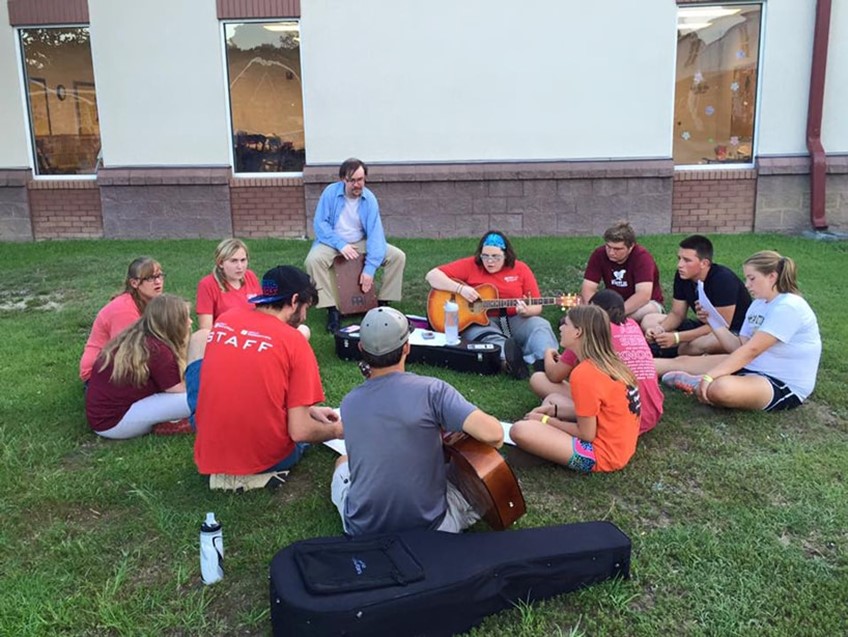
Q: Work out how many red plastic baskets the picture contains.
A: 0